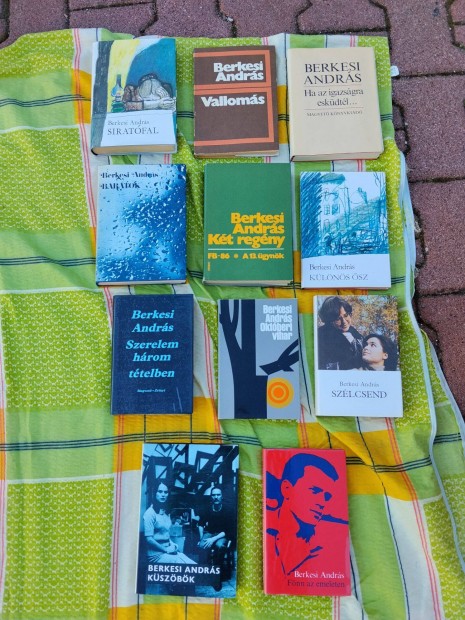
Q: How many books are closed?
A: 11